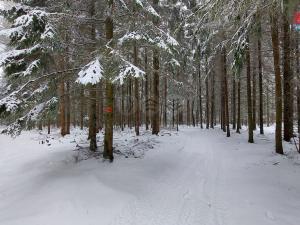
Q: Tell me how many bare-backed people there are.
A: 0